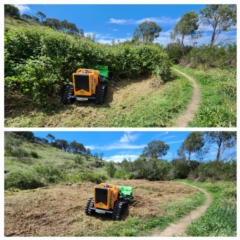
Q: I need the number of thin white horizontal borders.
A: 3